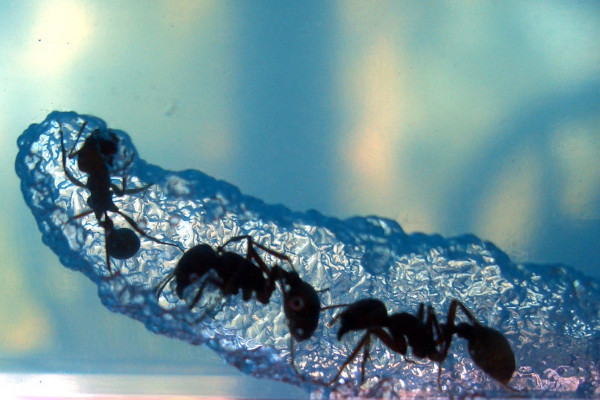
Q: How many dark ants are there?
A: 3